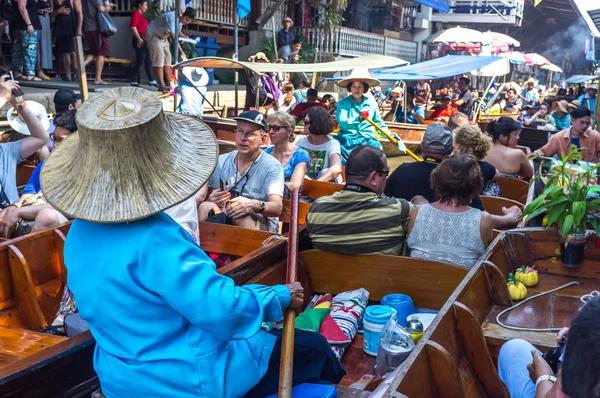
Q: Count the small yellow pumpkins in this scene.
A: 2